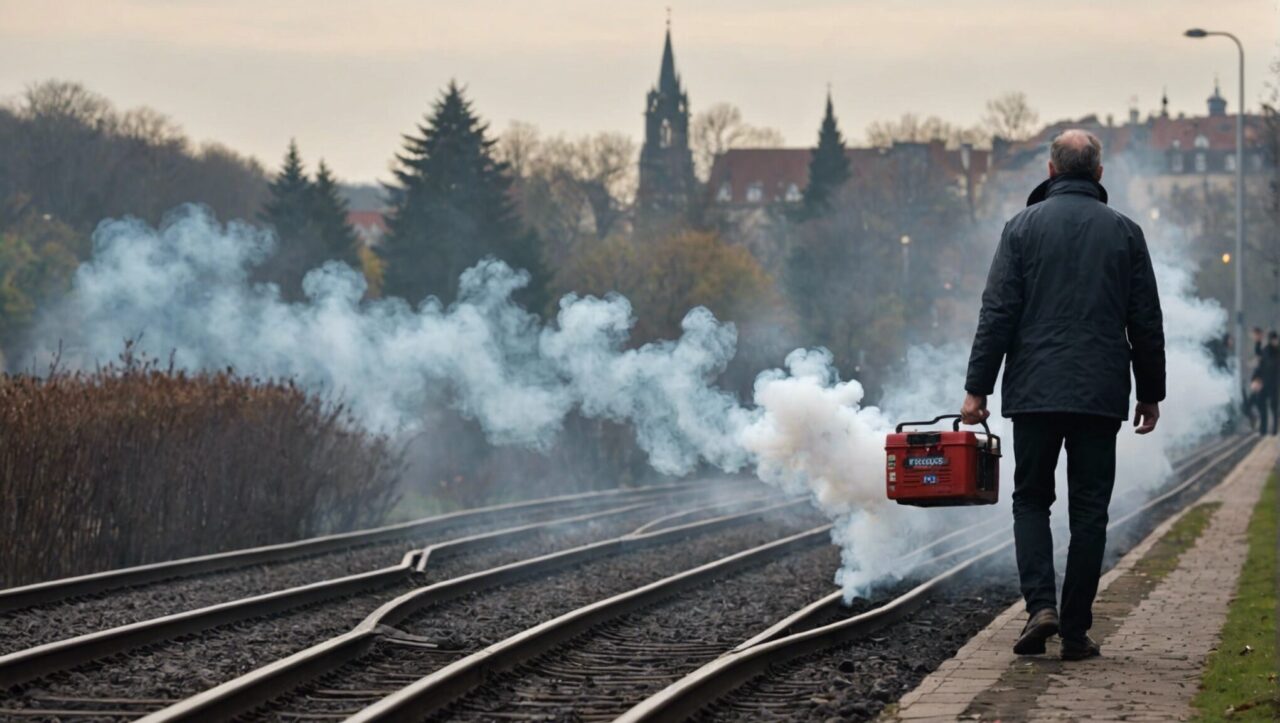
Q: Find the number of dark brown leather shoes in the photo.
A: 2